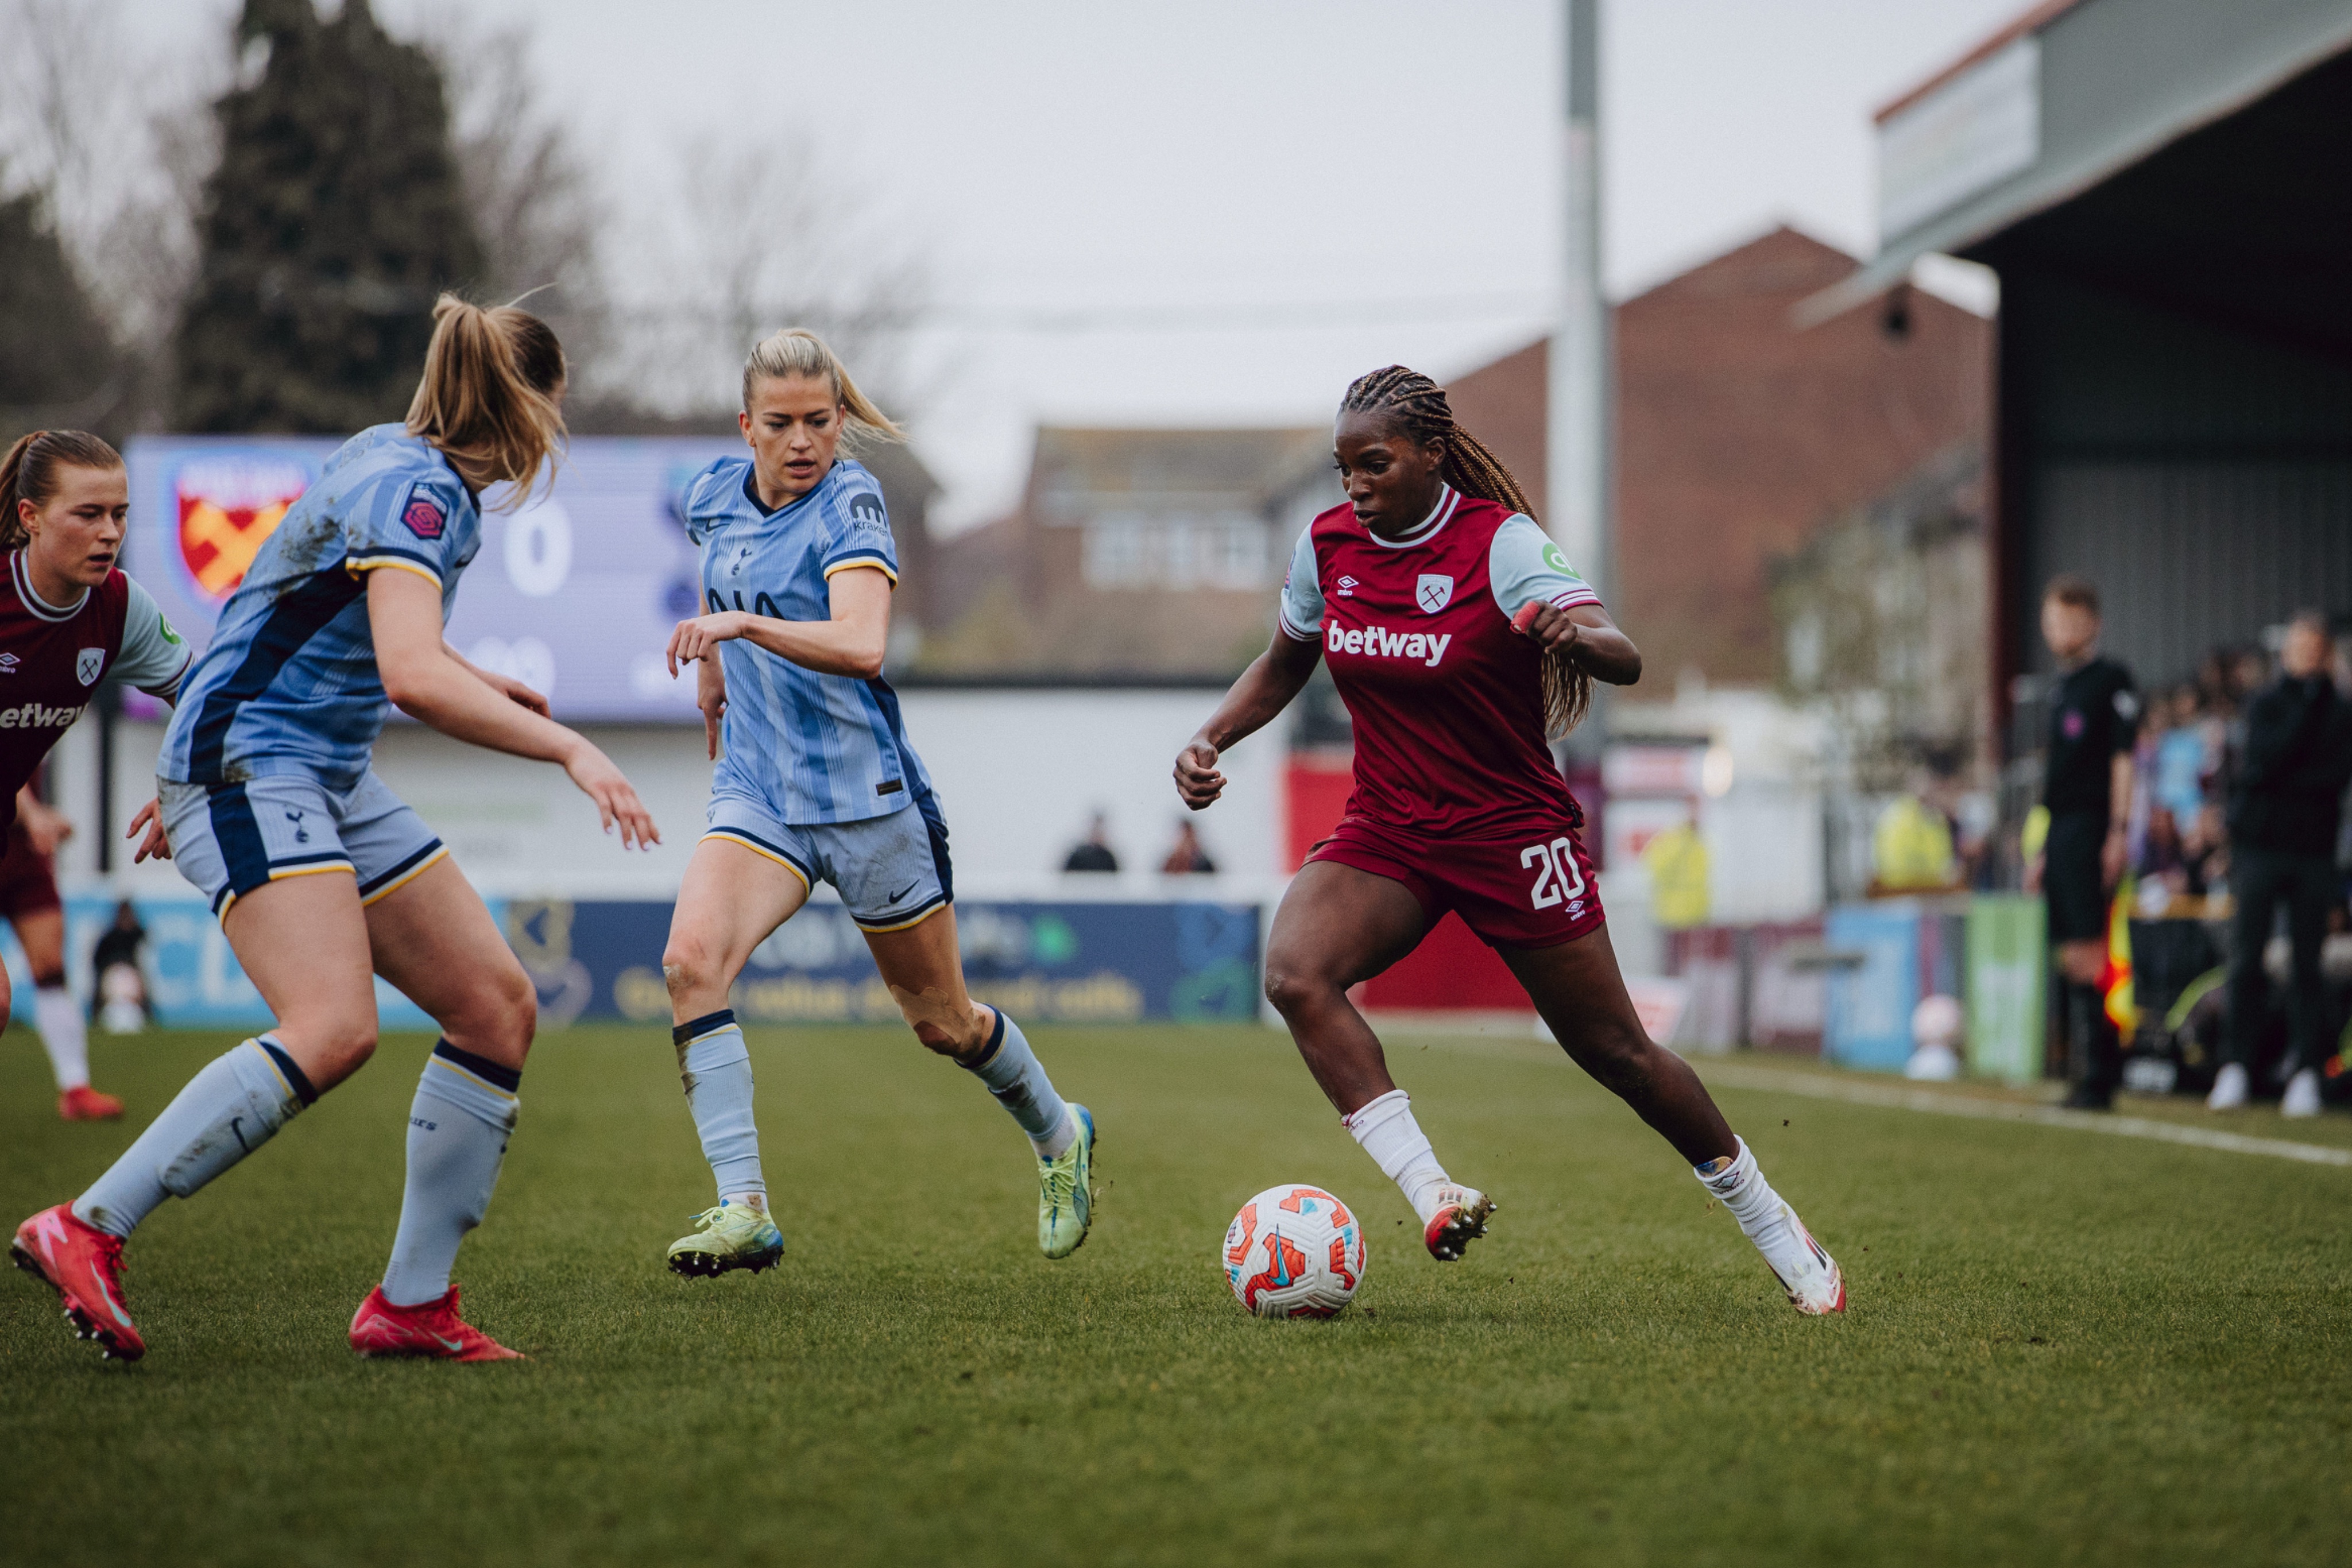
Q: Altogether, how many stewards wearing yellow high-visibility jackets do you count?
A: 2